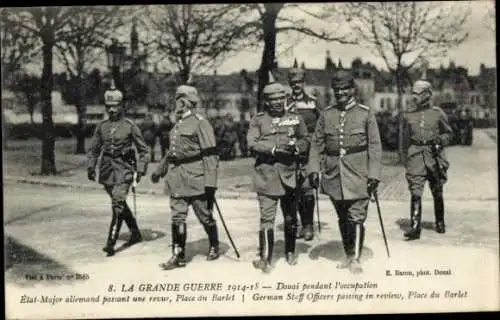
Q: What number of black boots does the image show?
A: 12